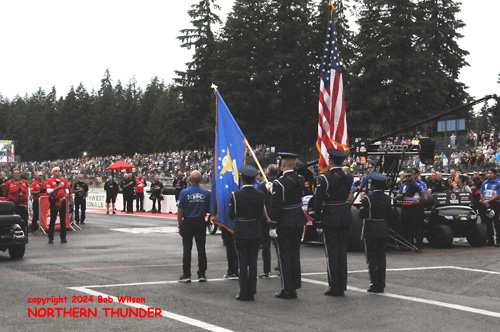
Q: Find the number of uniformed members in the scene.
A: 4